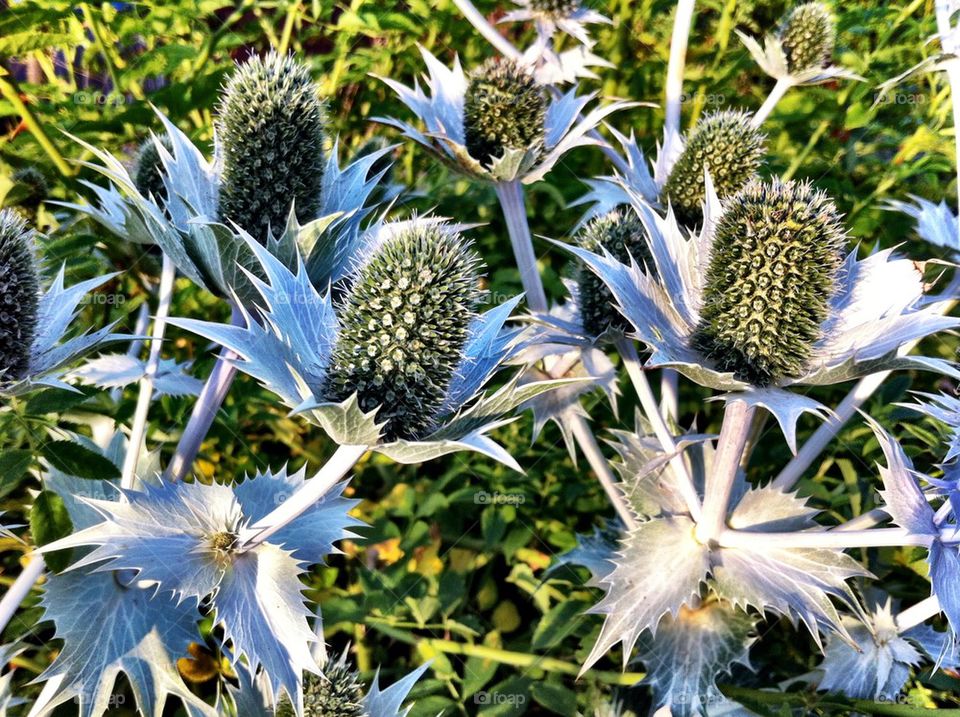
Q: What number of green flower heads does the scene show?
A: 11